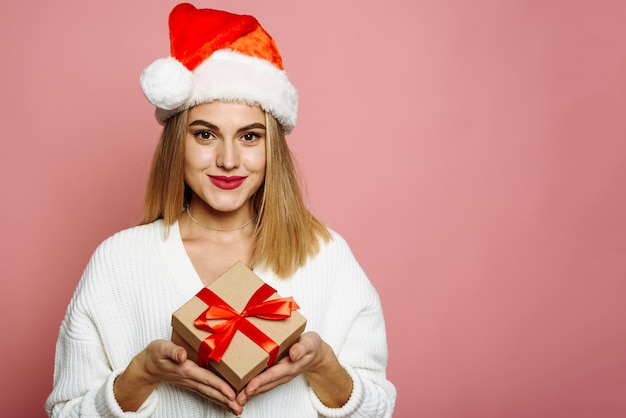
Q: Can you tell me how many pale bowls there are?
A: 0